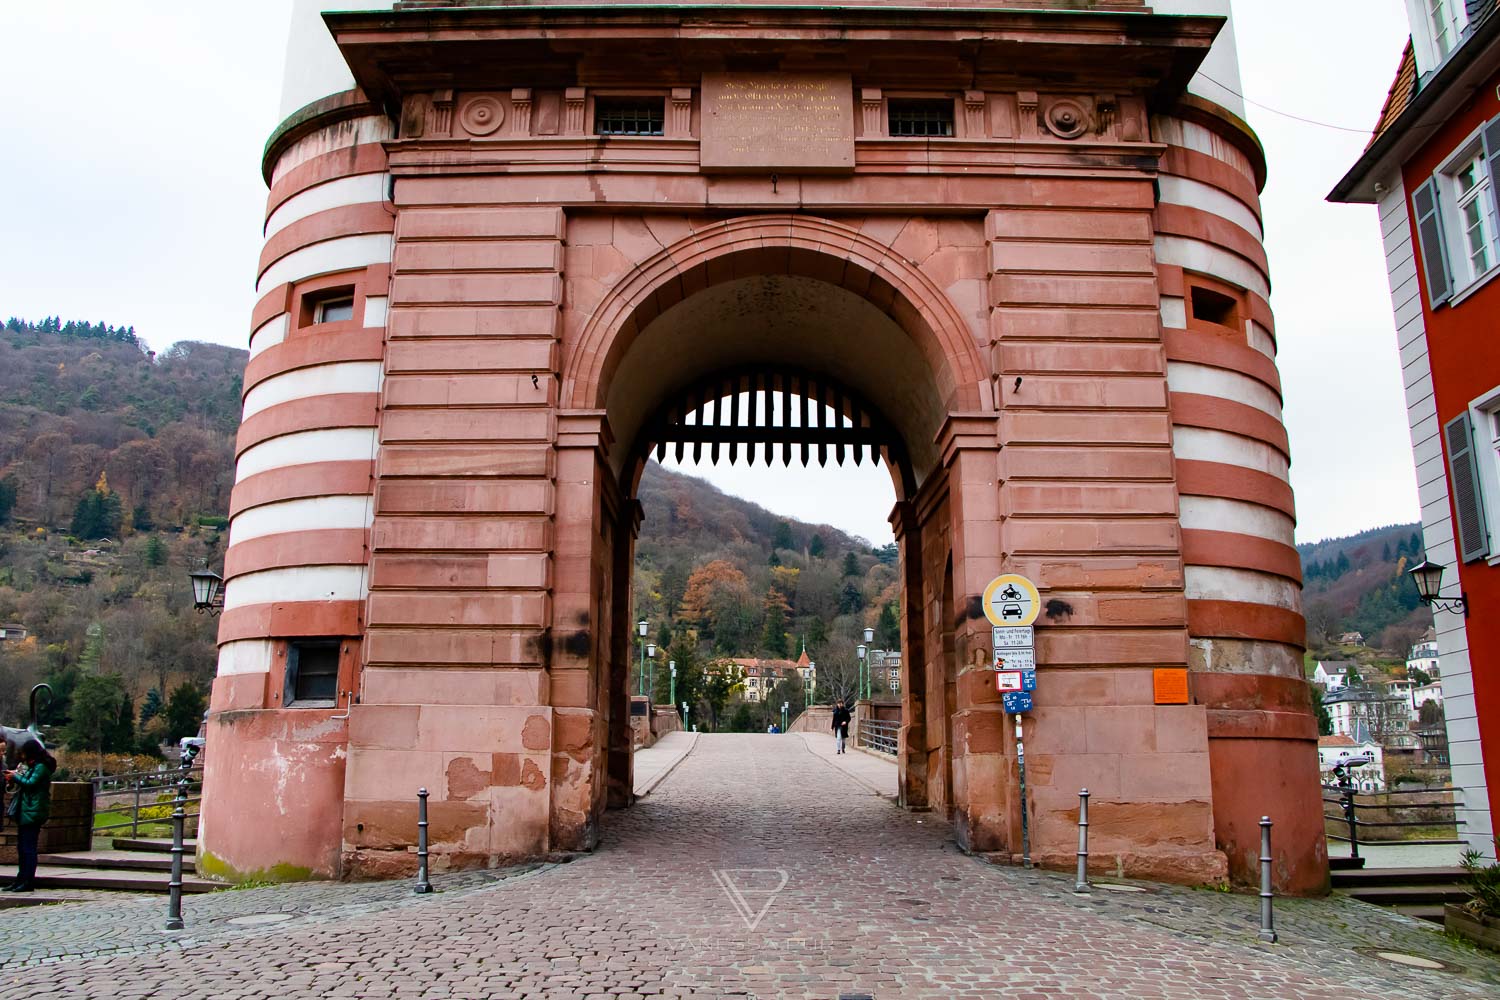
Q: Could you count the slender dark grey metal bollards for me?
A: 4